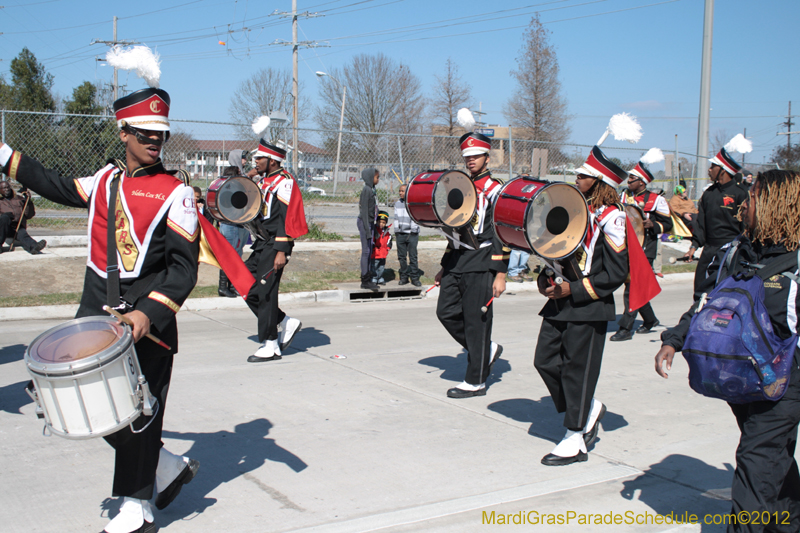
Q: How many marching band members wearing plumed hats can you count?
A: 6